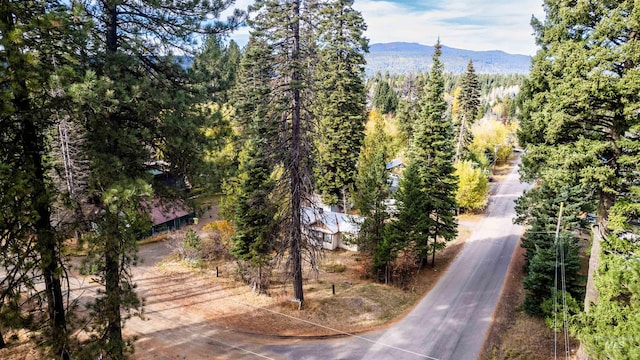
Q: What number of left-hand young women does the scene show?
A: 0